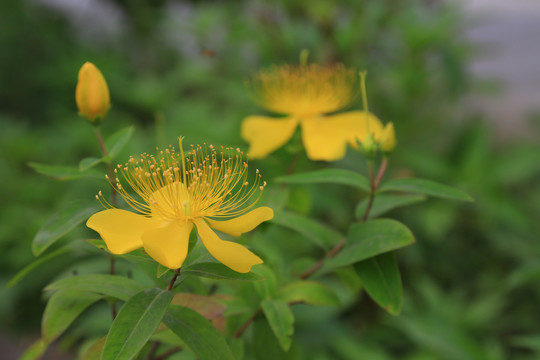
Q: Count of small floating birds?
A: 0